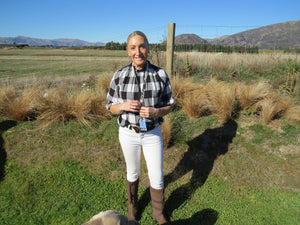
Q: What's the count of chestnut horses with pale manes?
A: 0